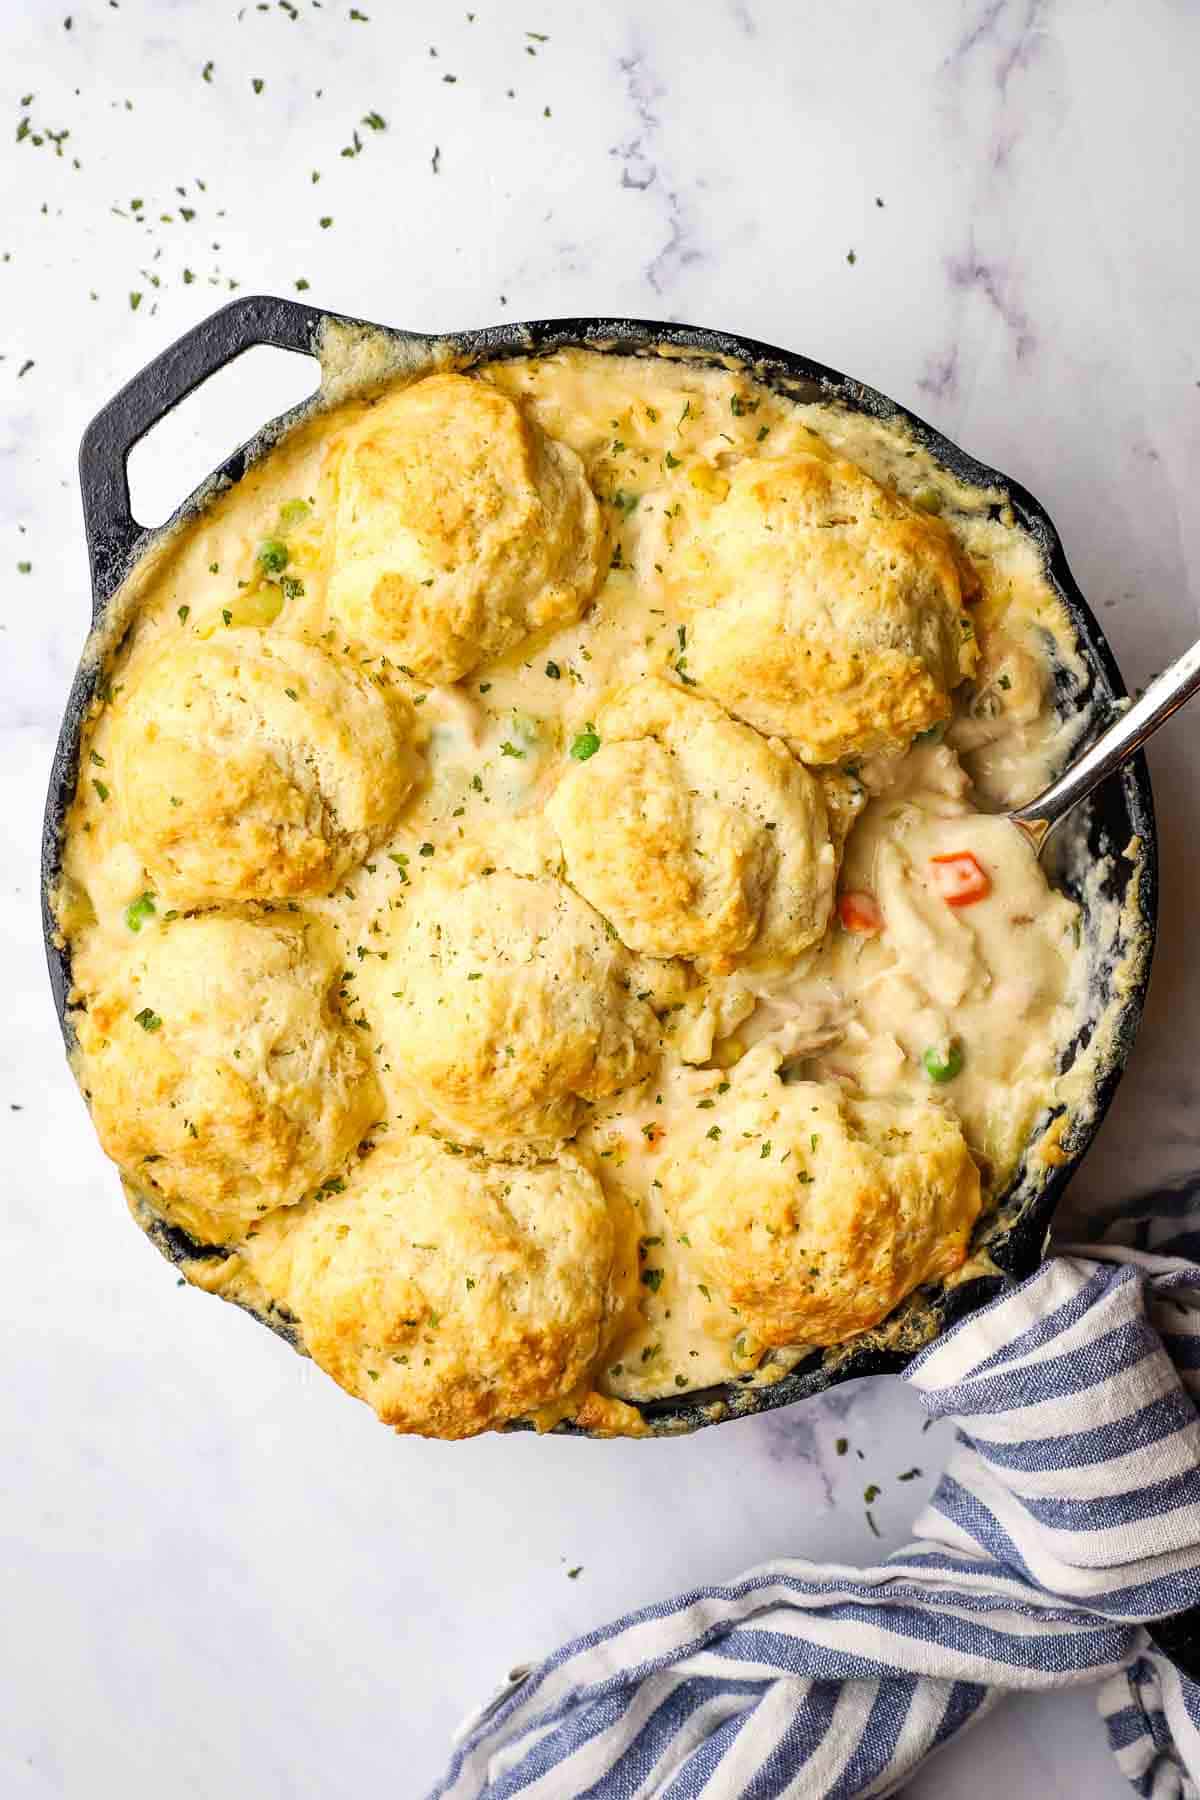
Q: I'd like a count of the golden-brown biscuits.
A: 8